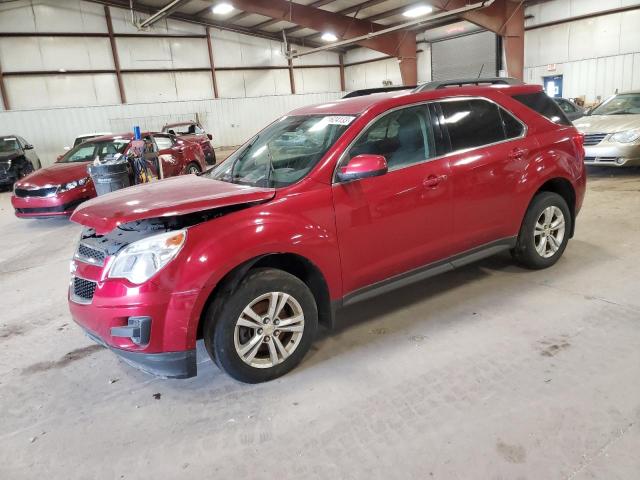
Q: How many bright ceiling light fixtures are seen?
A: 3